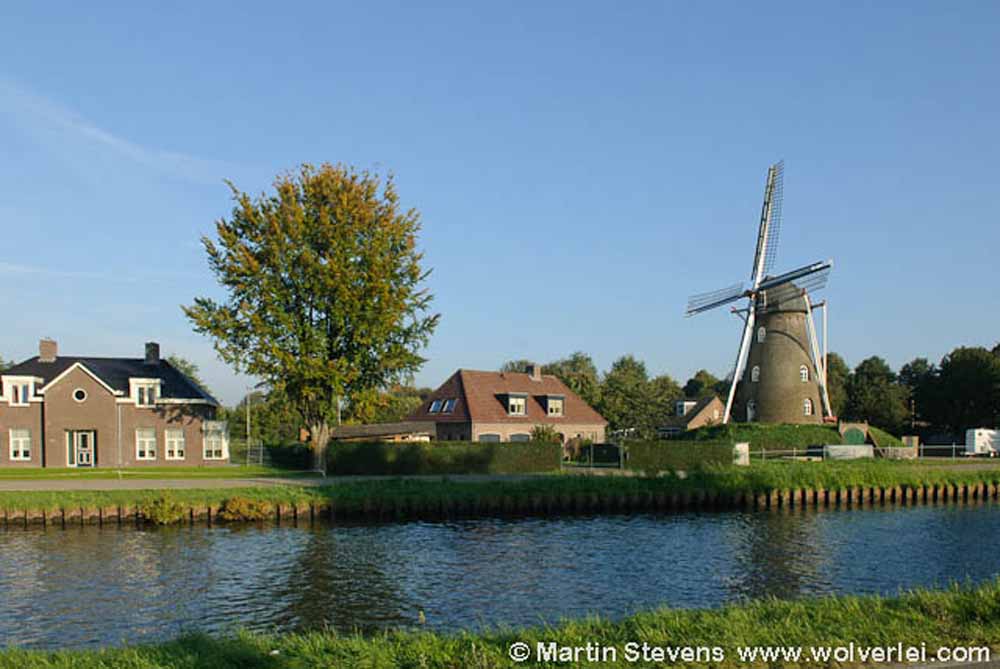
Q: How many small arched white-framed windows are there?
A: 4